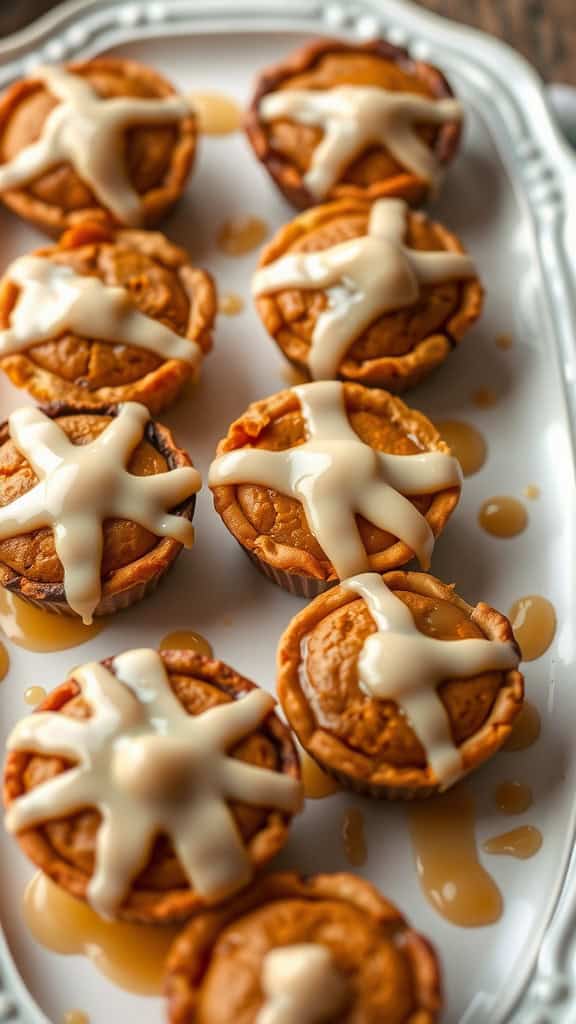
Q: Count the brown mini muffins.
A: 9